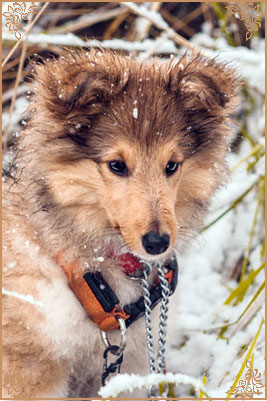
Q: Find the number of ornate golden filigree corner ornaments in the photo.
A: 4